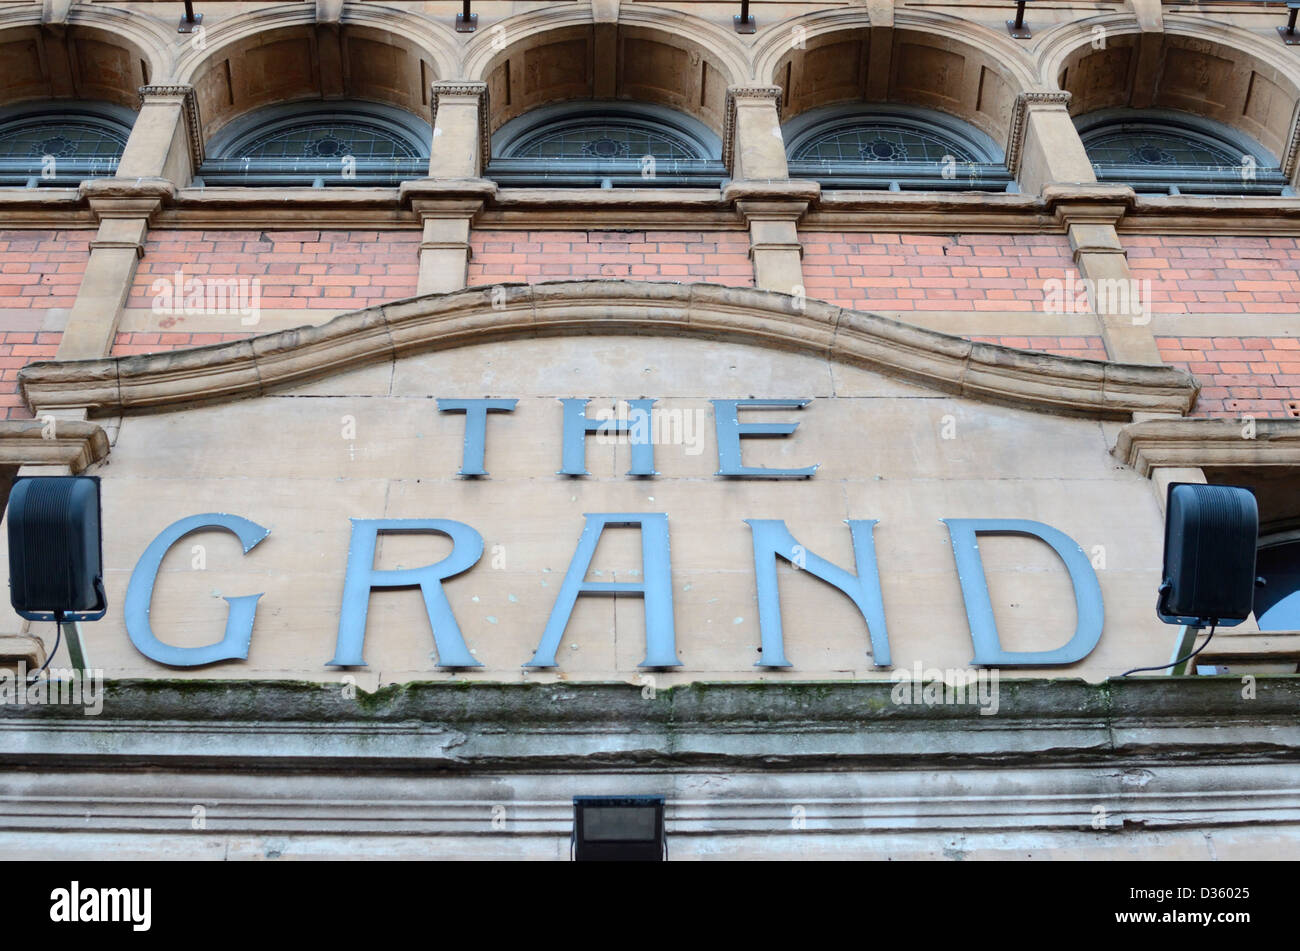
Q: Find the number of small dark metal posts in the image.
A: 5